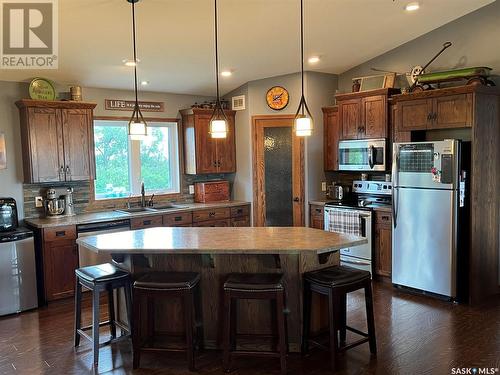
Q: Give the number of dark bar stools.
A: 4